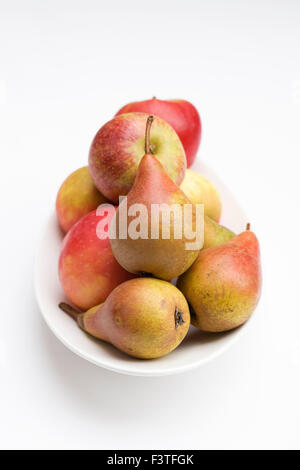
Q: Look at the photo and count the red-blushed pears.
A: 3